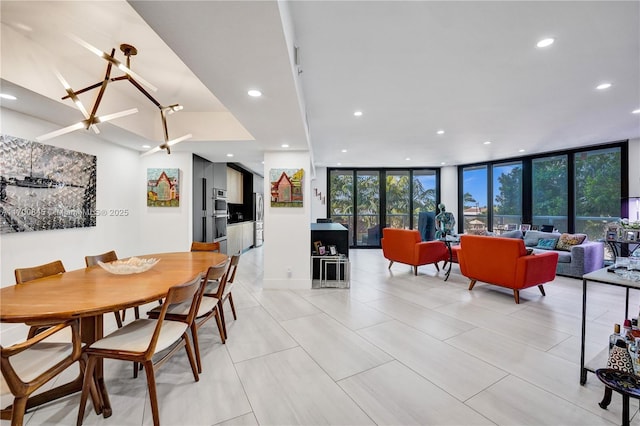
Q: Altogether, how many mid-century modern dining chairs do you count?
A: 7